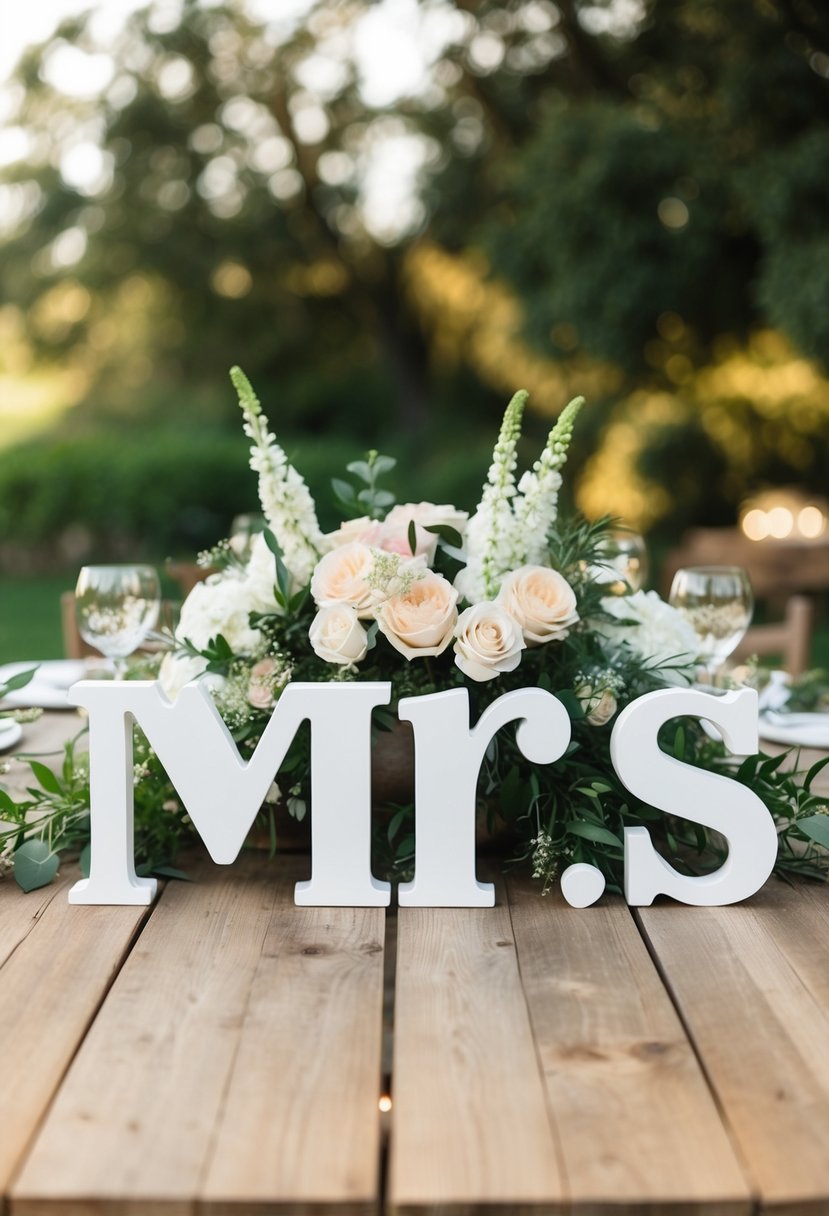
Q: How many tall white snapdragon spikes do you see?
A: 3